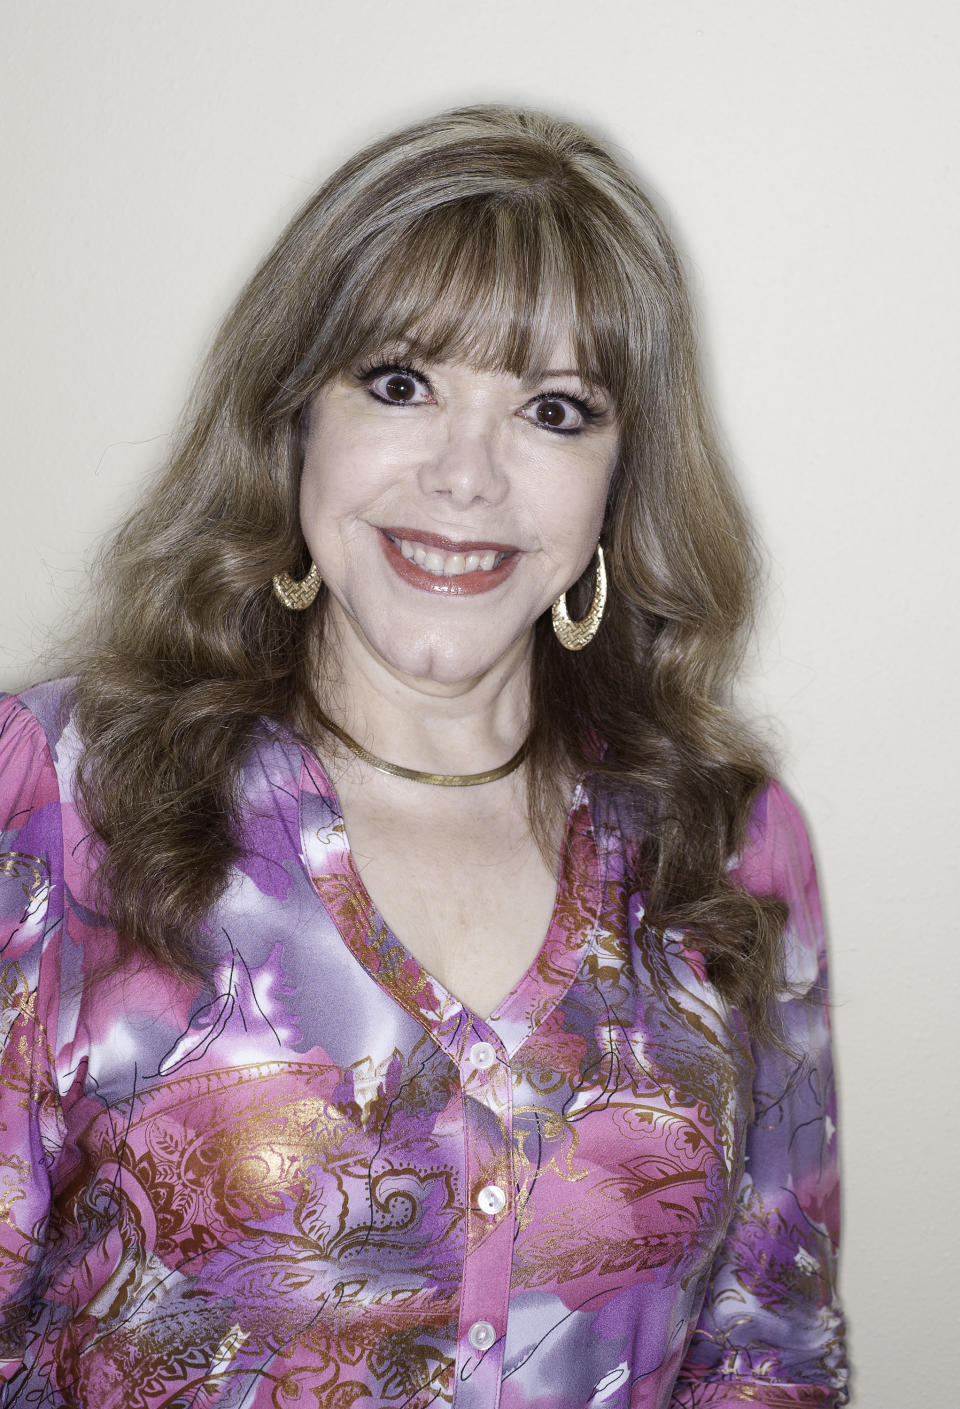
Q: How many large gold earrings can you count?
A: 2